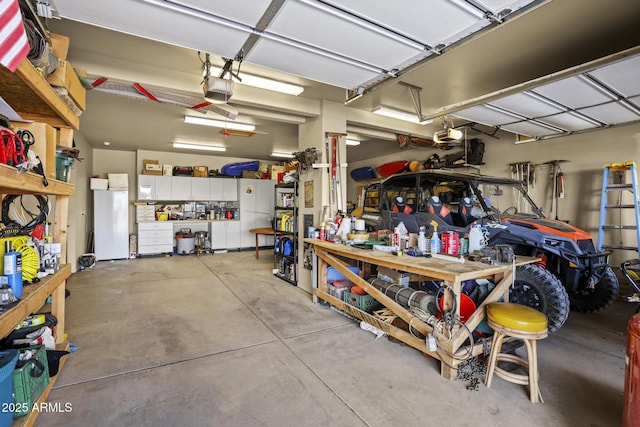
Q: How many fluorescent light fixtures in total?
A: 6